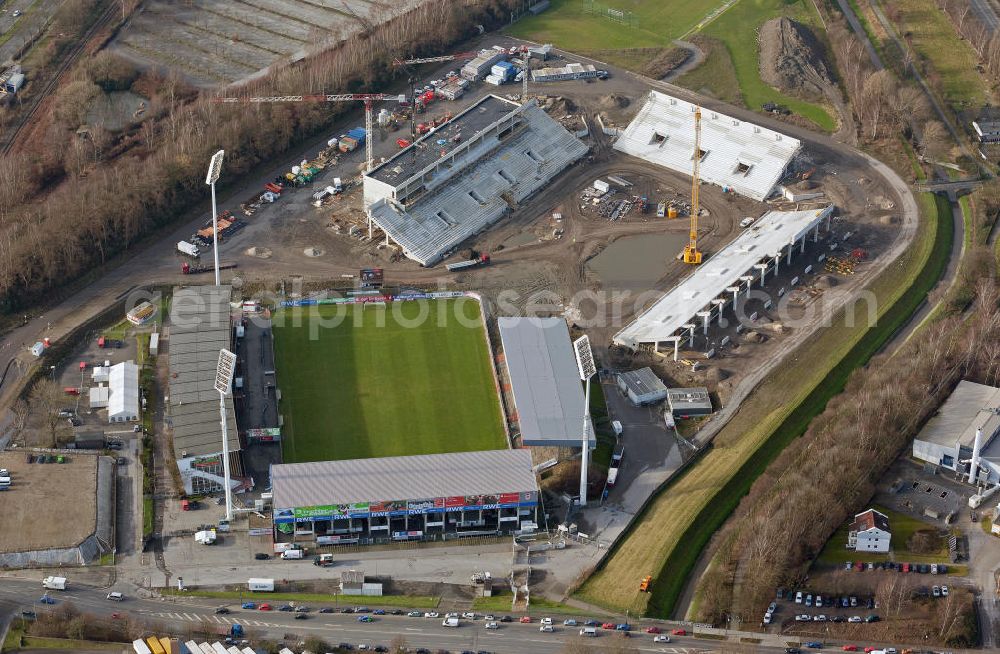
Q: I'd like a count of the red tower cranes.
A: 2